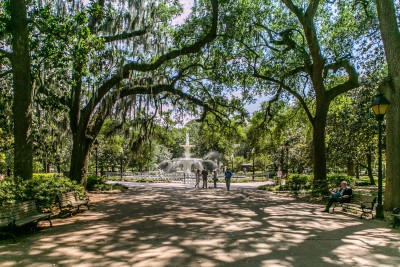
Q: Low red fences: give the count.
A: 0